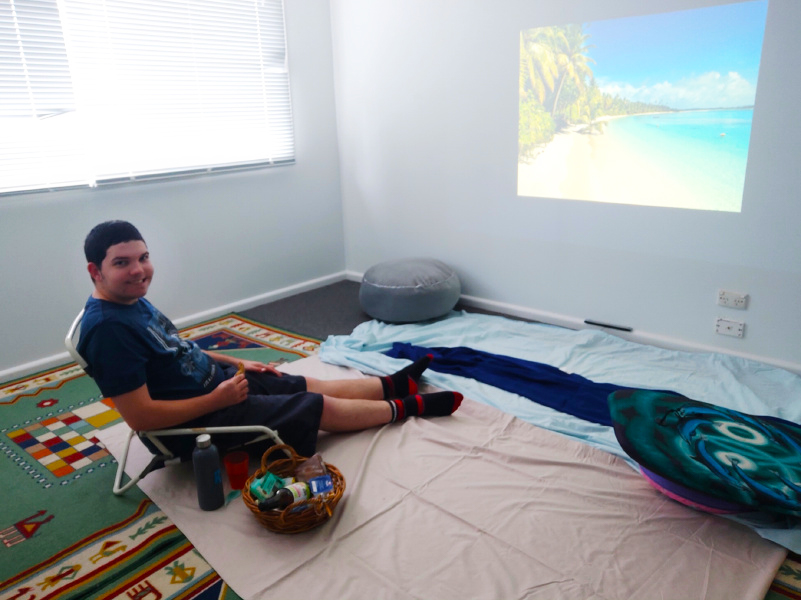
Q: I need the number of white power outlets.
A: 2